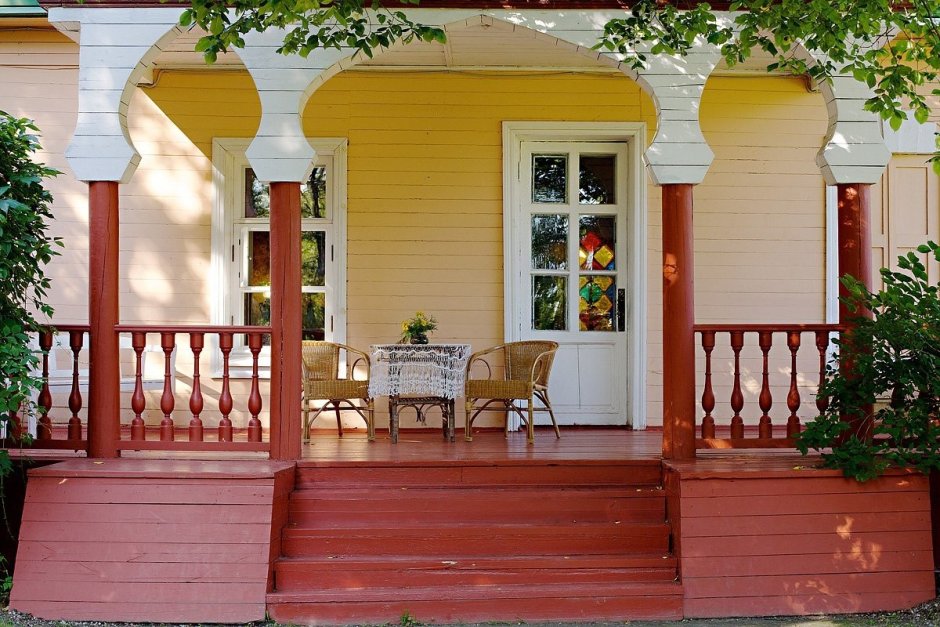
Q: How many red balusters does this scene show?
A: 13